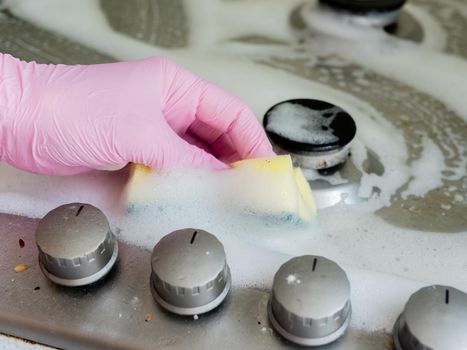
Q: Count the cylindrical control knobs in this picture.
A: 4